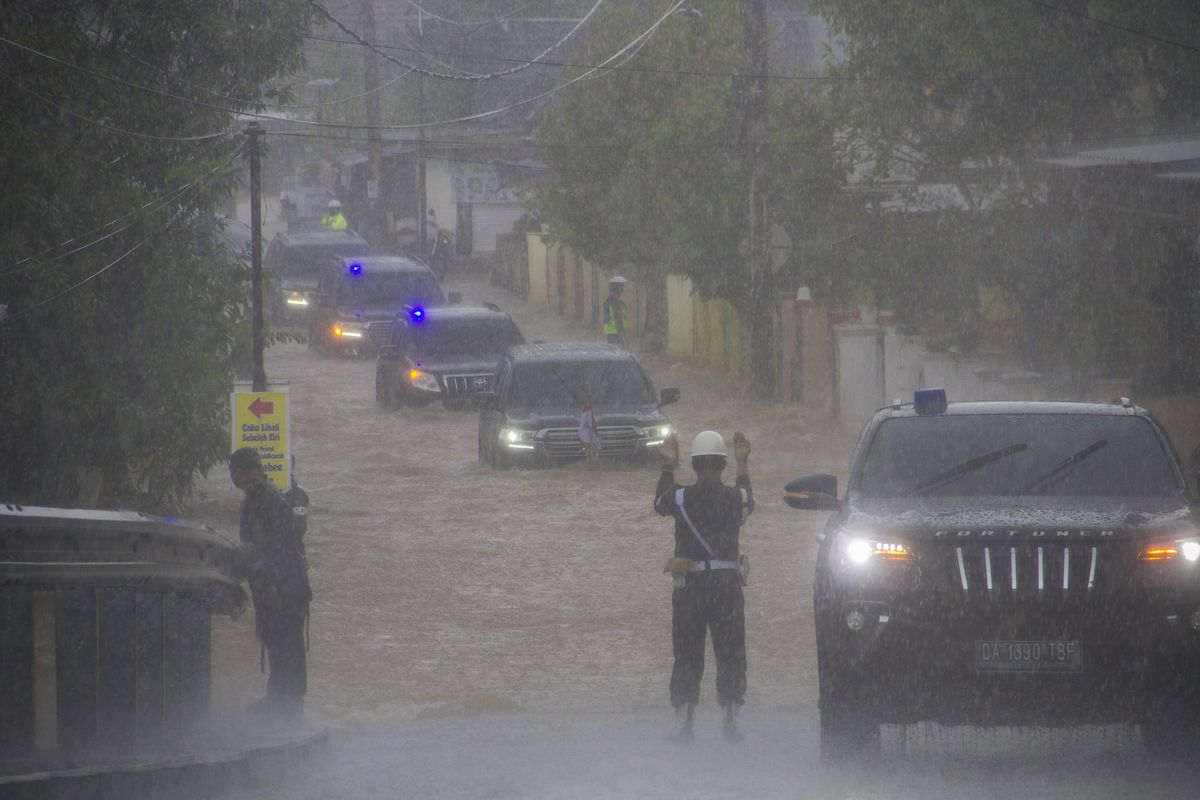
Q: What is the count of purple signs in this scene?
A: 0